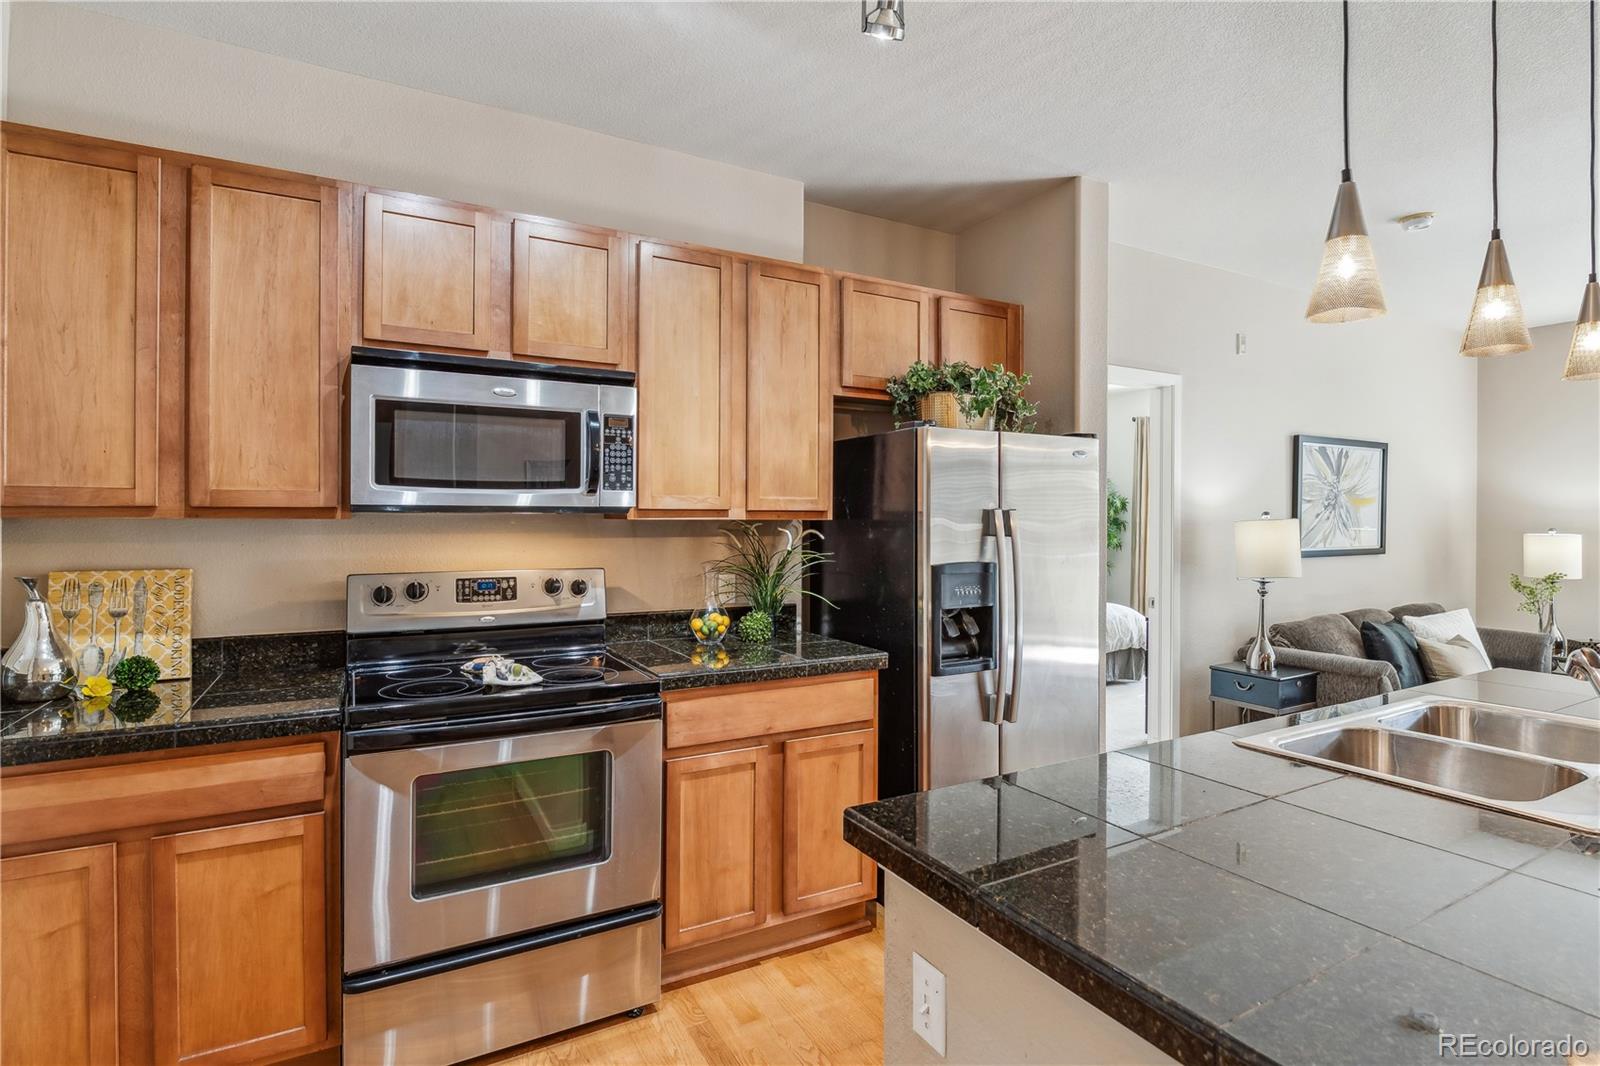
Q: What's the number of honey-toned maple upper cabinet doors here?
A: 8